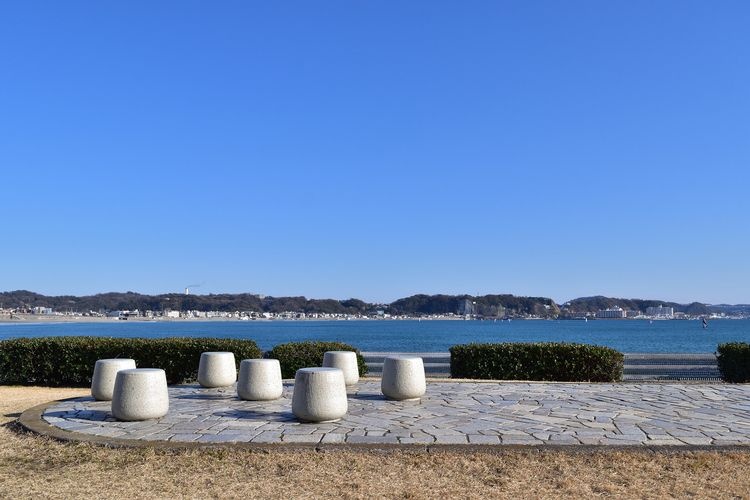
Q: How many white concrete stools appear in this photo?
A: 7